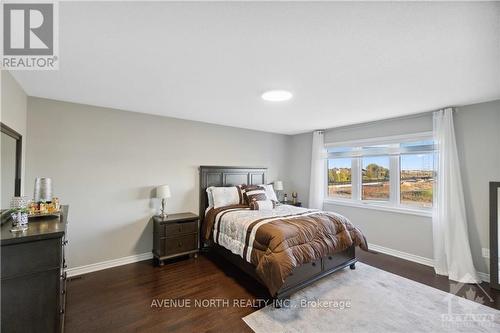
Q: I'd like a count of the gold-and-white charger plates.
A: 0